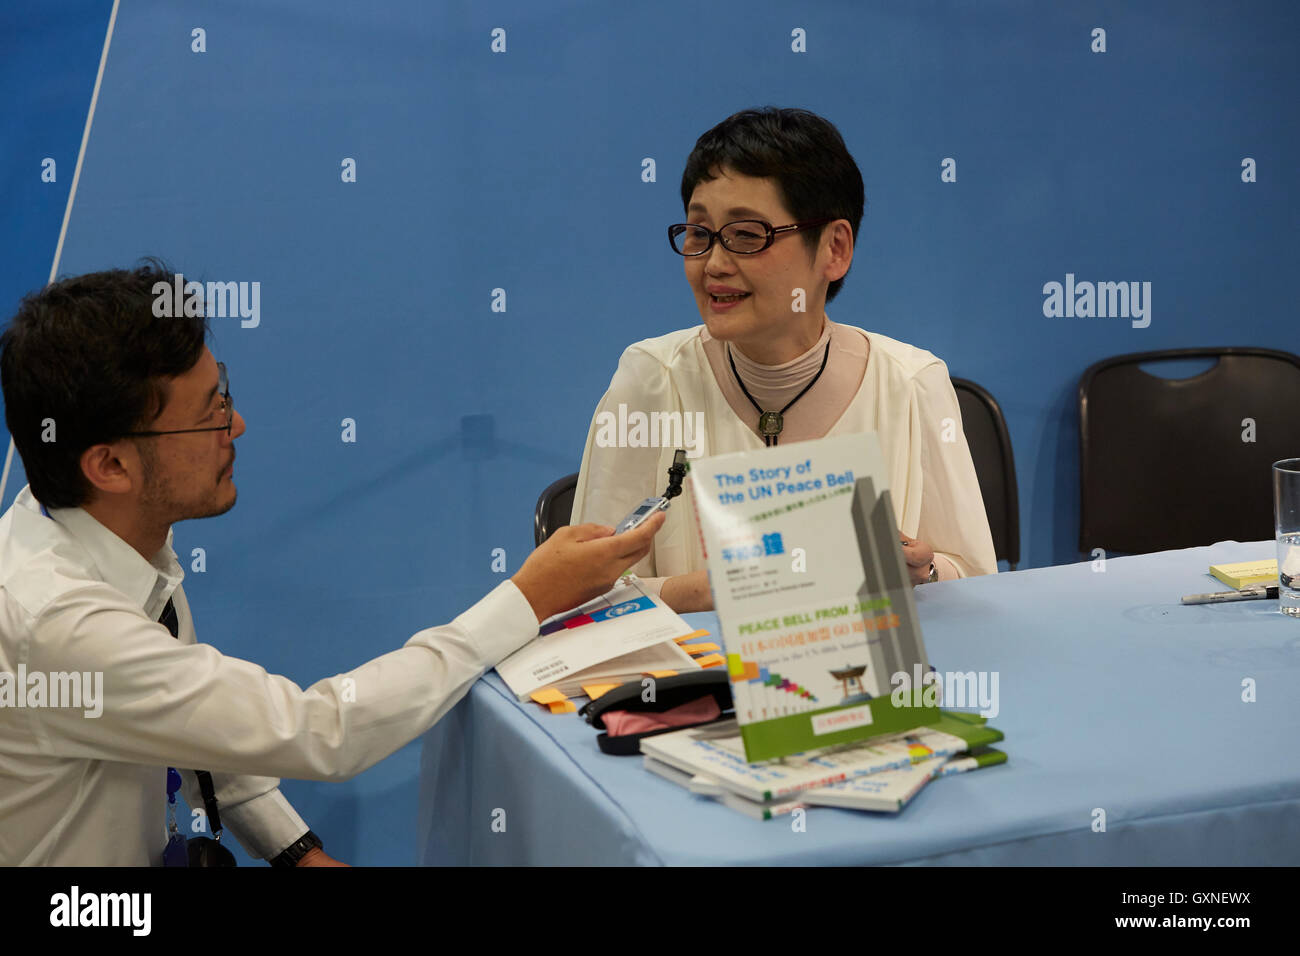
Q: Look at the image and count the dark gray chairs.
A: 3